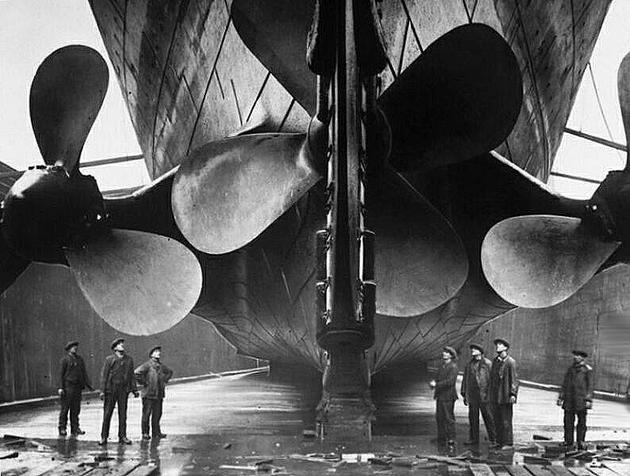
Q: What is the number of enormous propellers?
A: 3